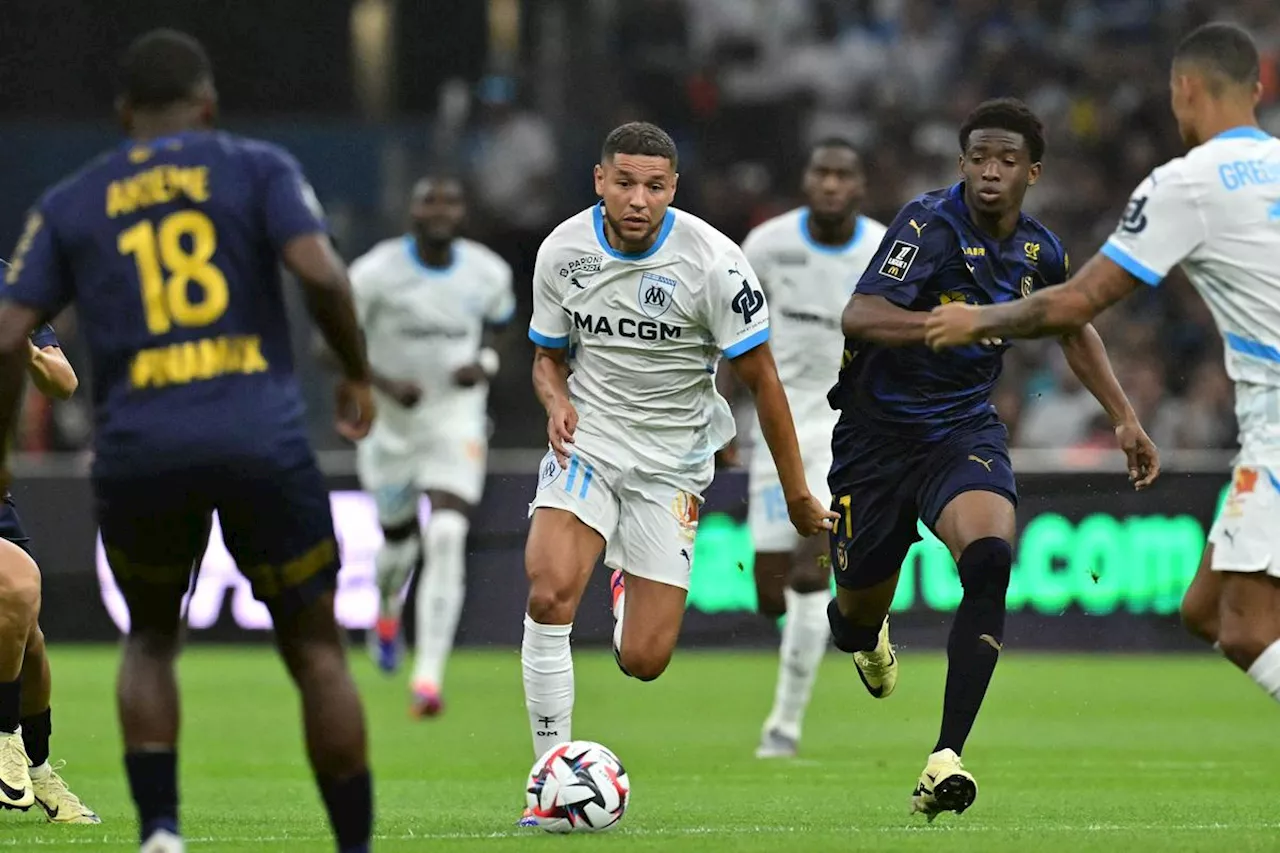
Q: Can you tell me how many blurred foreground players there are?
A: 2